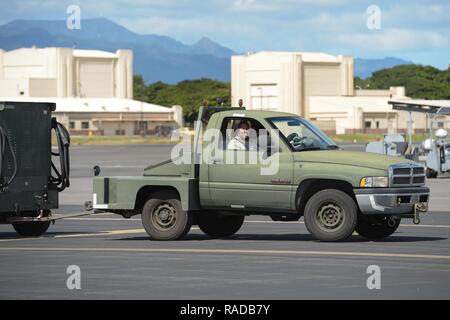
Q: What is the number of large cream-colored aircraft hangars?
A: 2